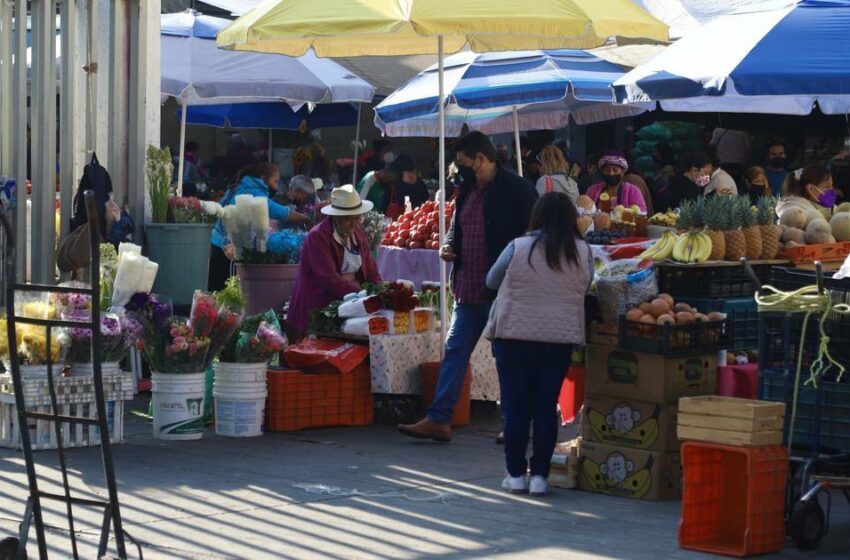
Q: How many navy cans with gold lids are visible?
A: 0